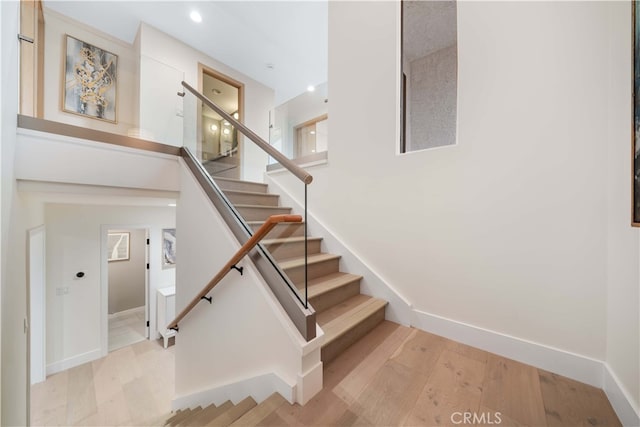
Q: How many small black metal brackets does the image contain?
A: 3